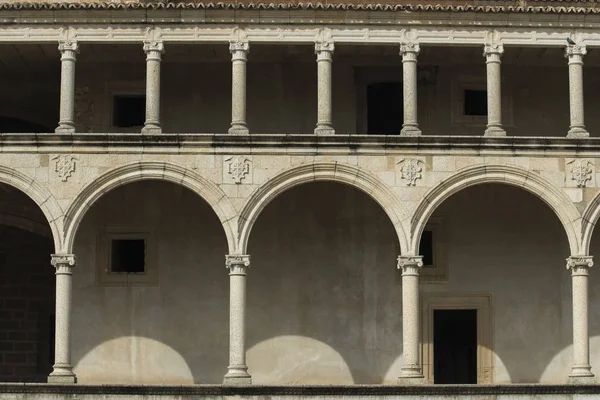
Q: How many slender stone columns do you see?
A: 11